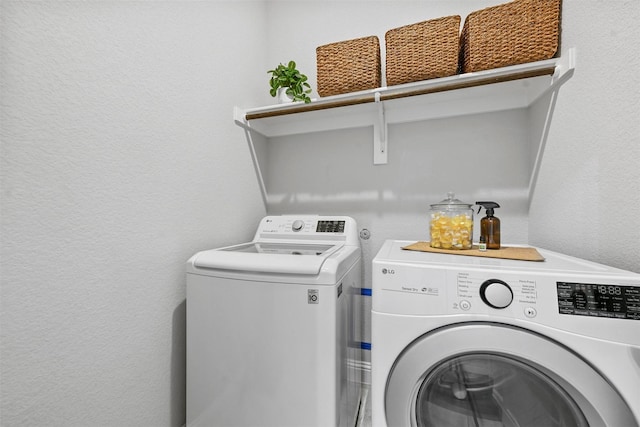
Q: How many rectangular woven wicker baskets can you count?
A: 3